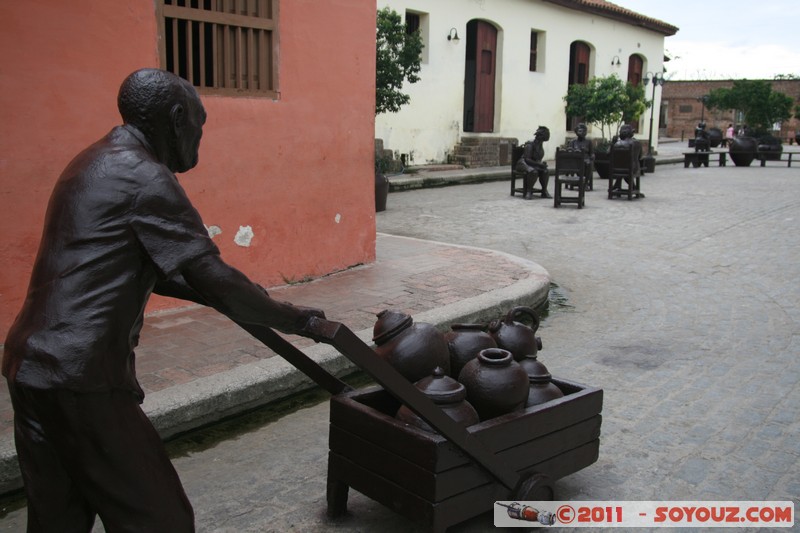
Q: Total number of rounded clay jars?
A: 6